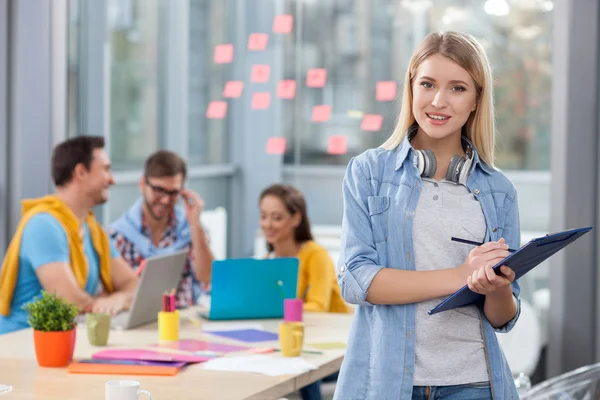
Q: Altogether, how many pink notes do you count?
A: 14